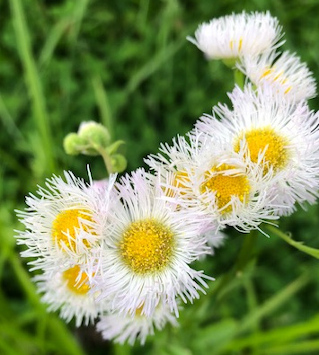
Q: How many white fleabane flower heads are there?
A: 9